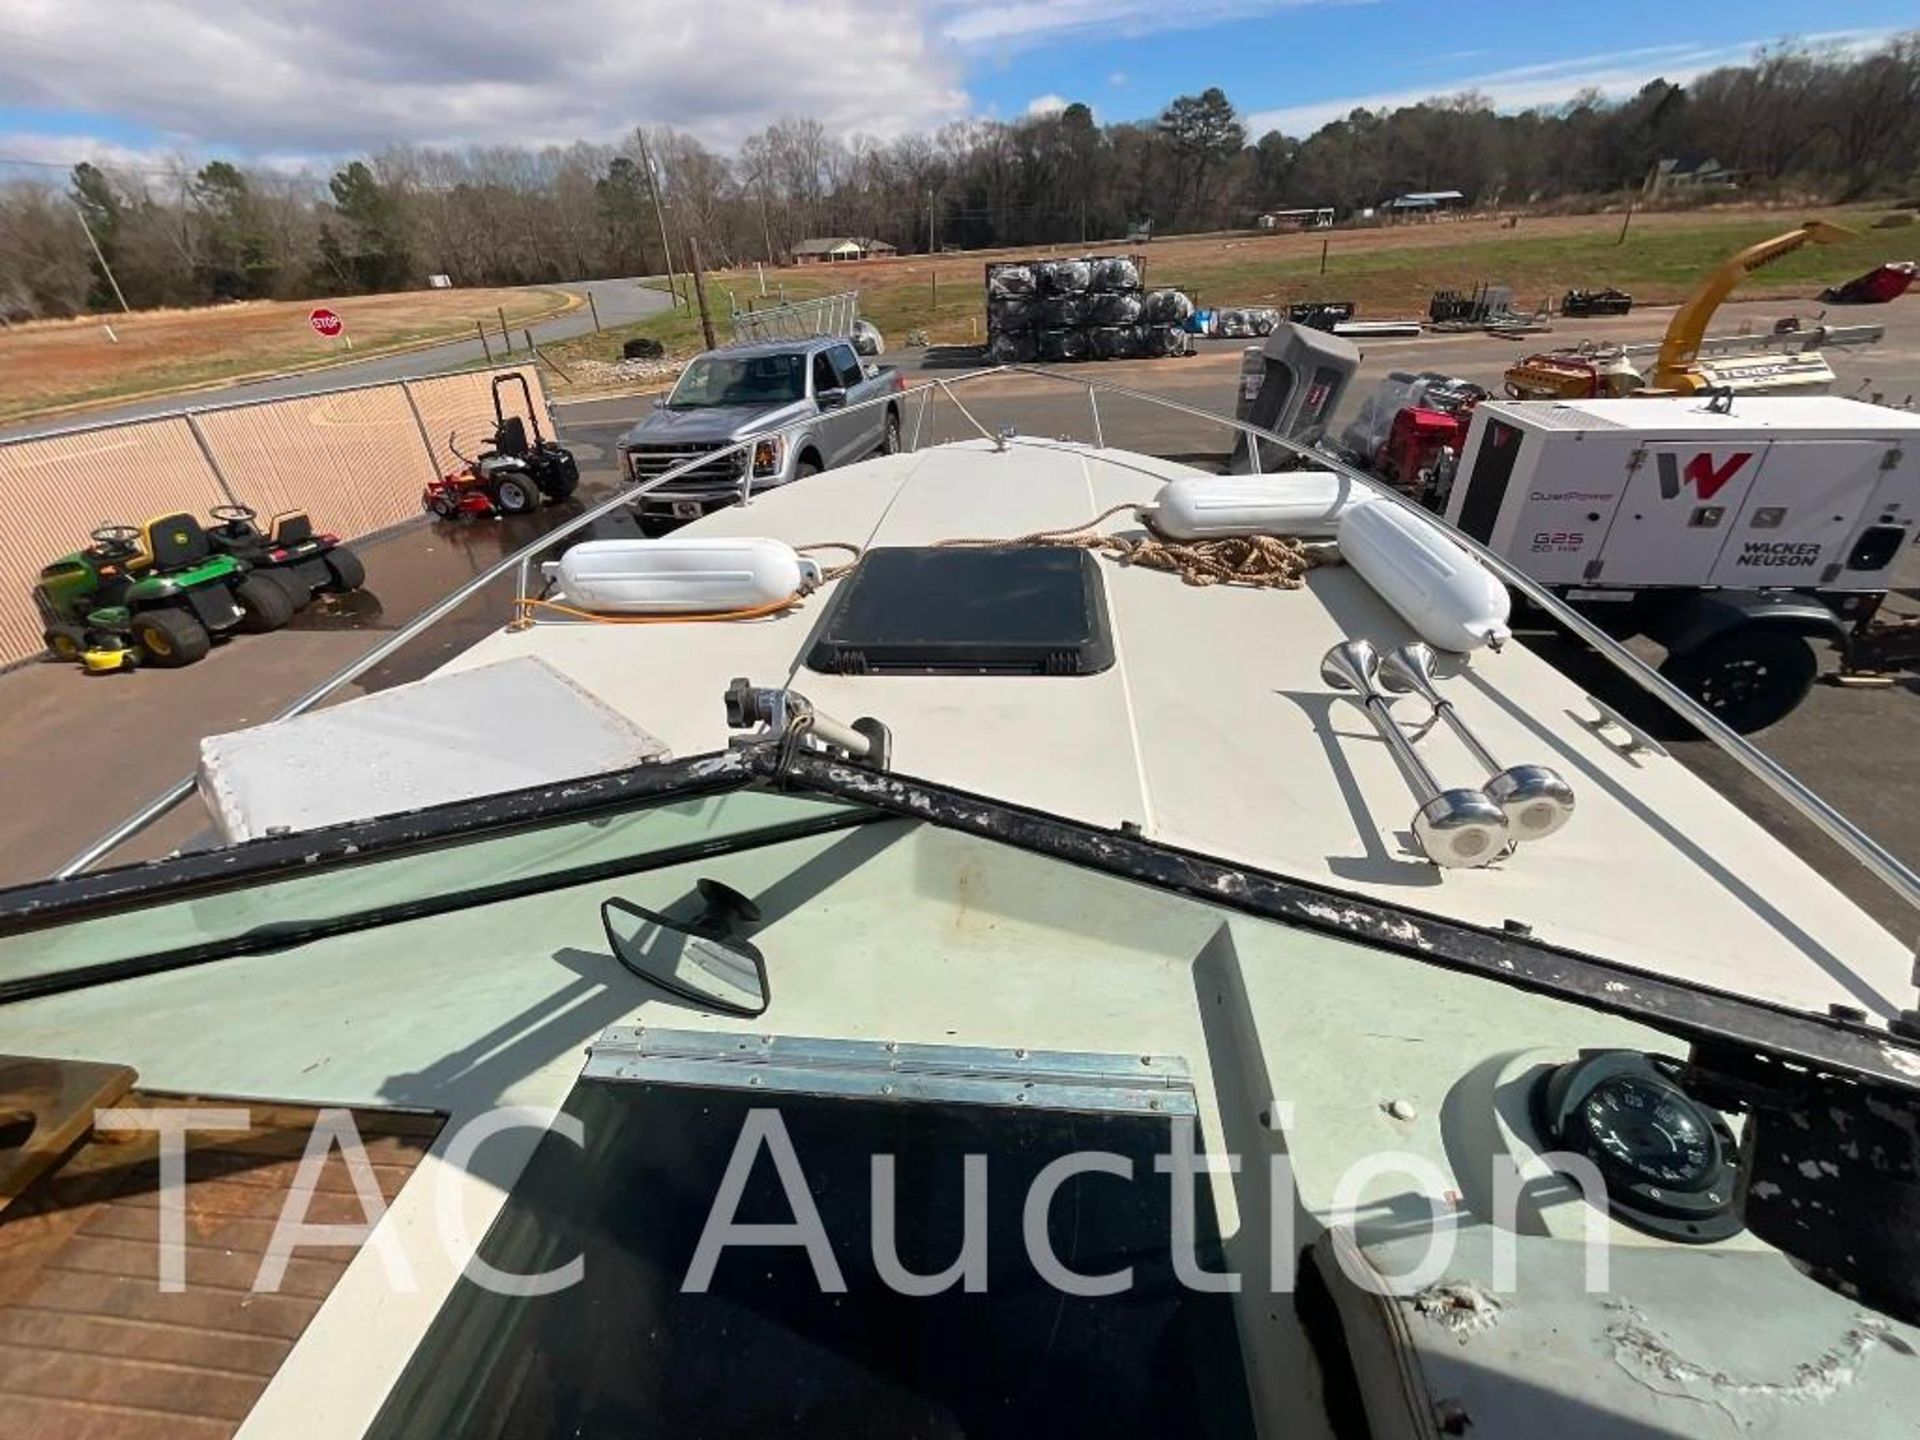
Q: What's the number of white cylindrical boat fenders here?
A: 3